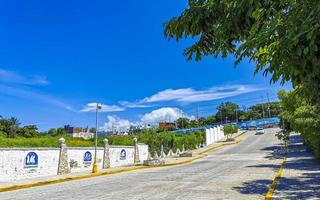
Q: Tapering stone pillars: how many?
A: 3